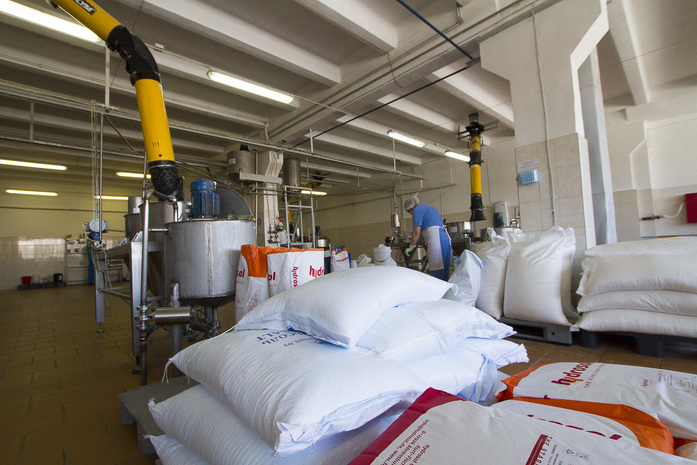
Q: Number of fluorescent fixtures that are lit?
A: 9